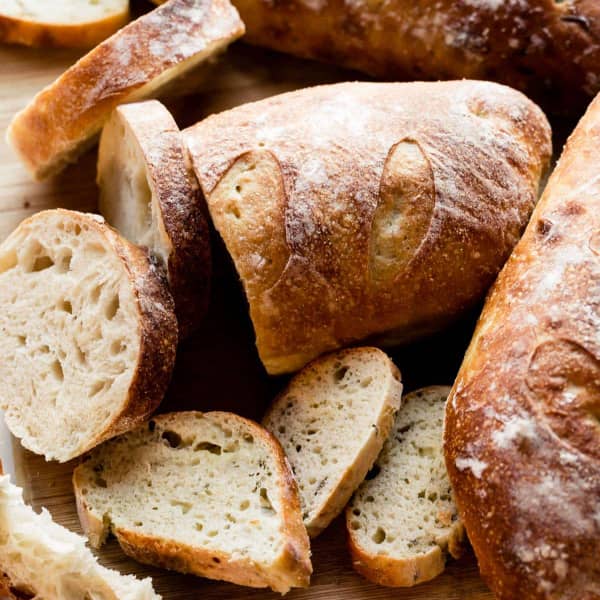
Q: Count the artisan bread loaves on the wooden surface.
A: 3